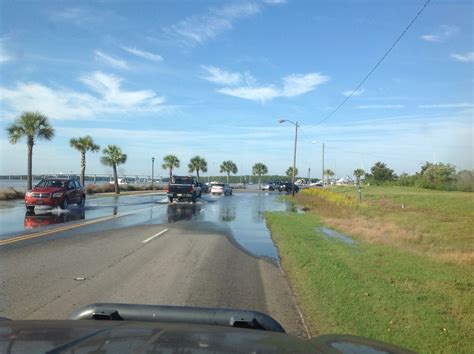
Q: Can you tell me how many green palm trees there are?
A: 10